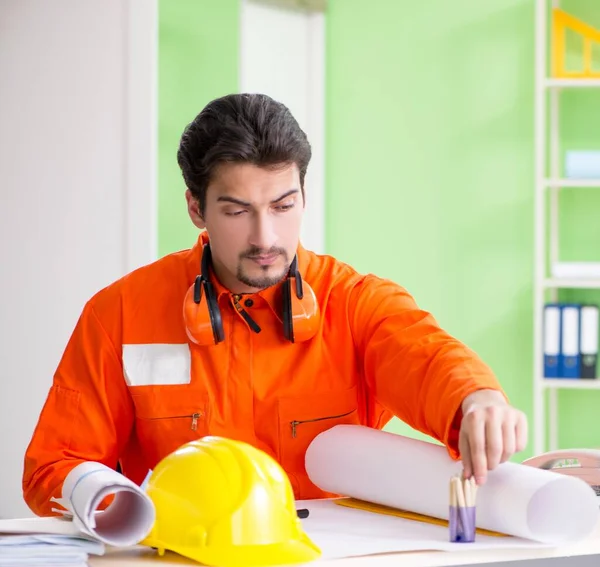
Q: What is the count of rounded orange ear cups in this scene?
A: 2